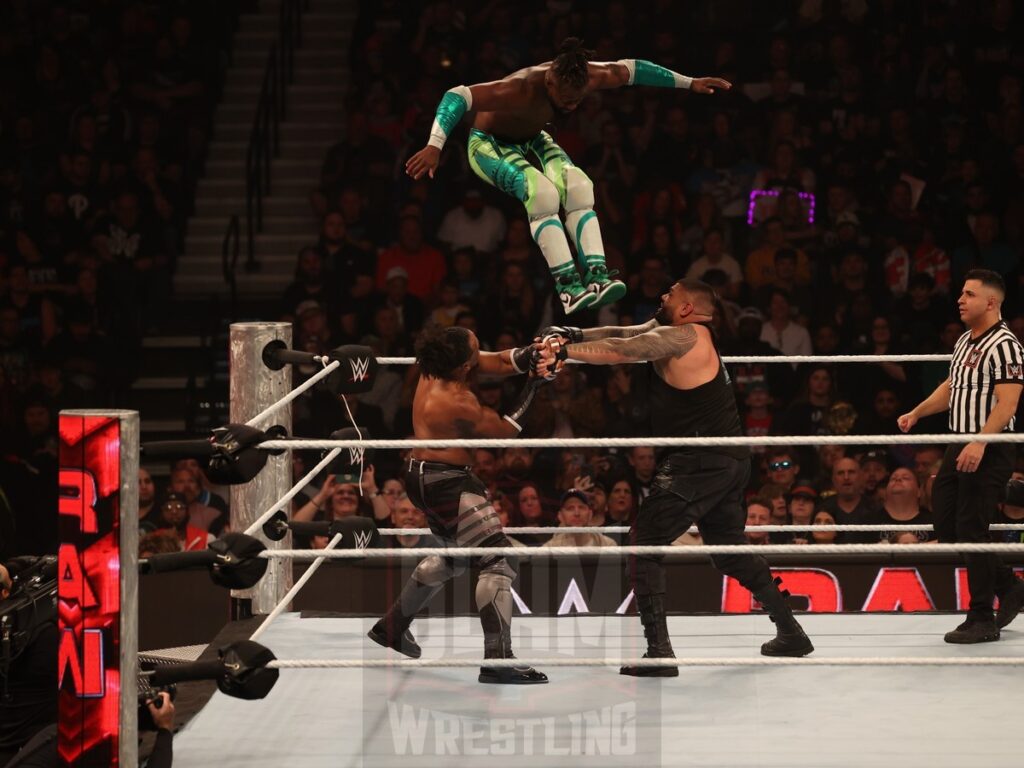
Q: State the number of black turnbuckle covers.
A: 6